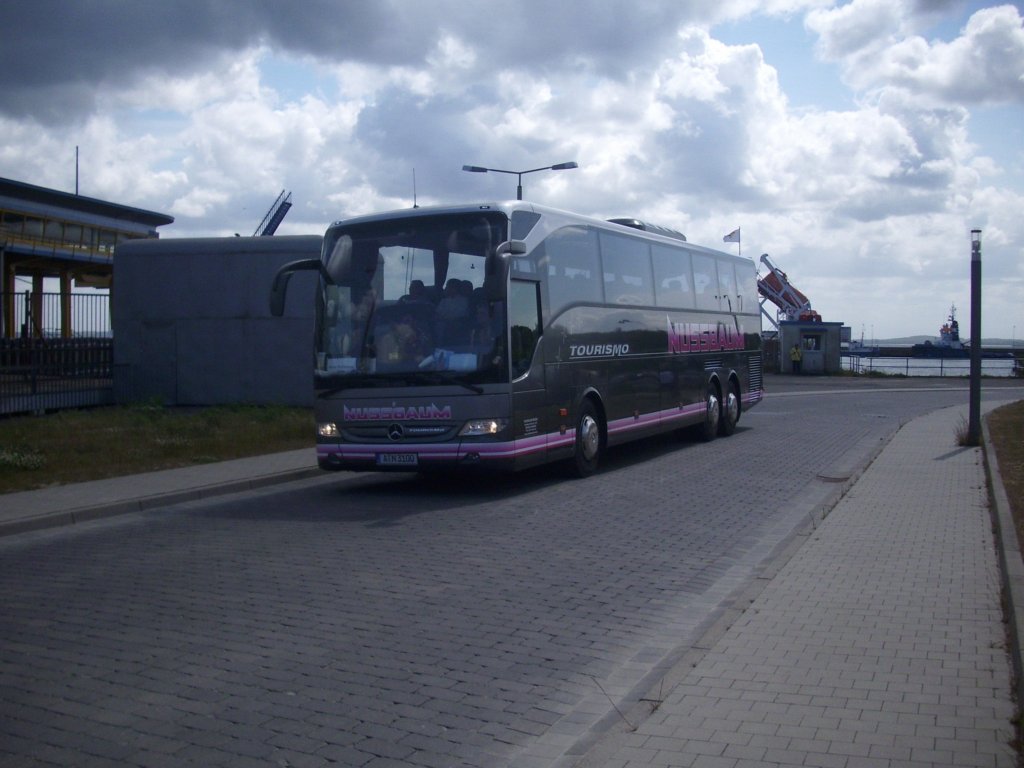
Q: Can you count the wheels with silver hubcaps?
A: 3